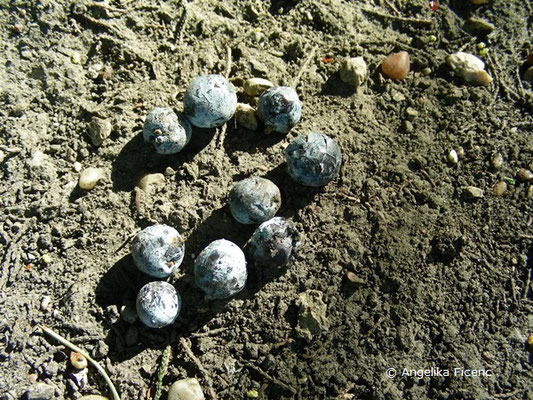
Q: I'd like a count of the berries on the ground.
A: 9